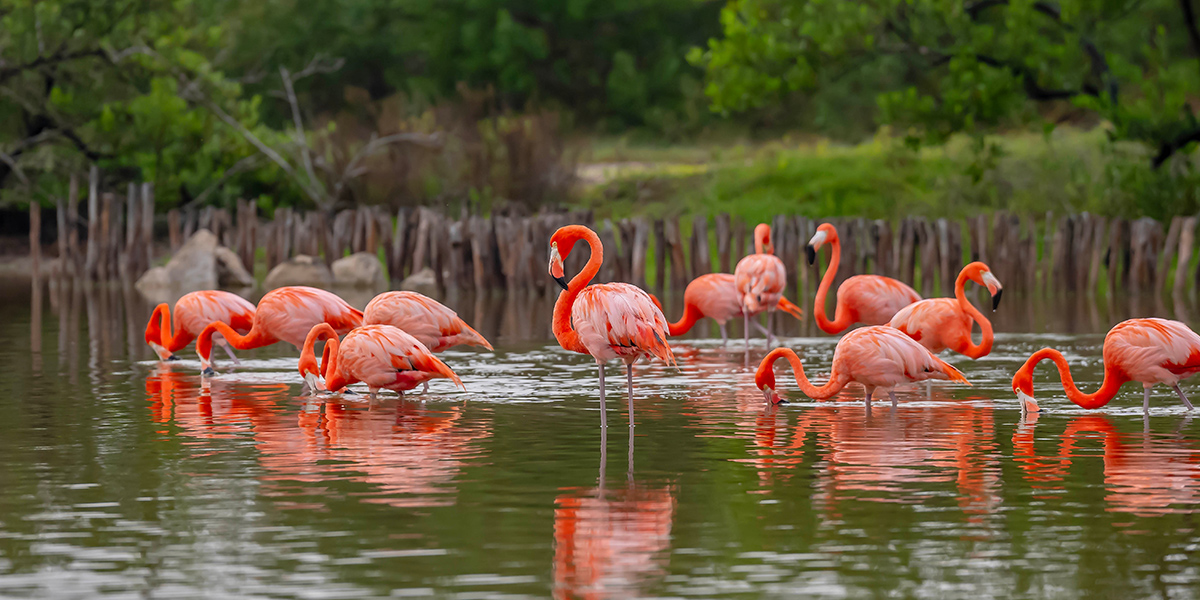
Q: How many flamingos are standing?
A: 11